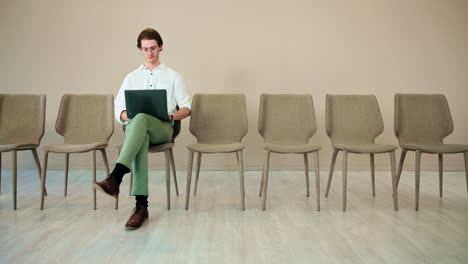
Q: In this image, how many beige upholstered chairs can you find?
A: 7